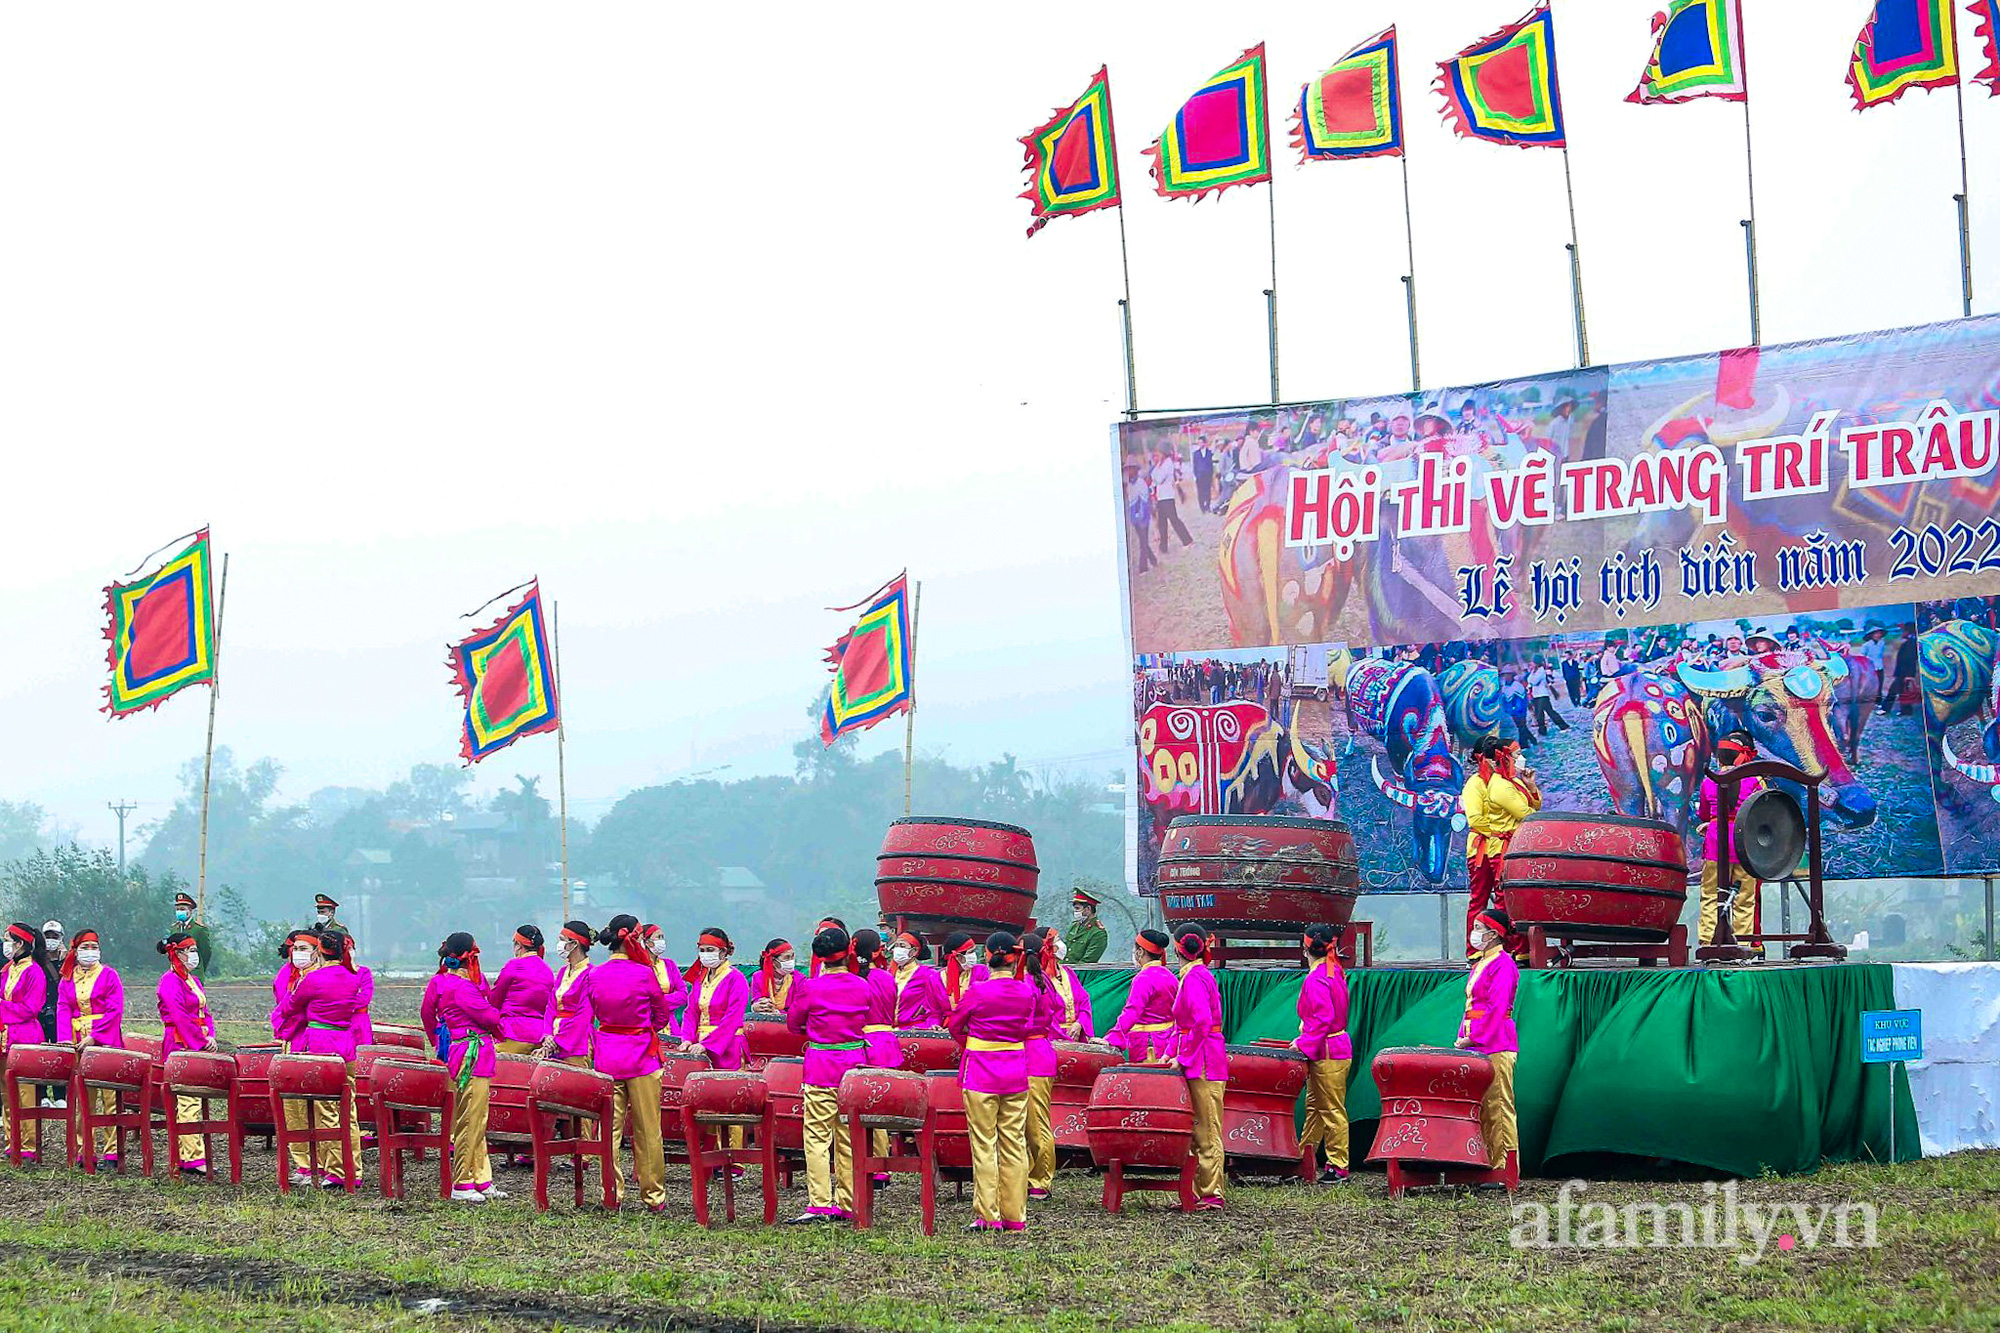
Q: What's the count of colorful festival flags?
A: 10